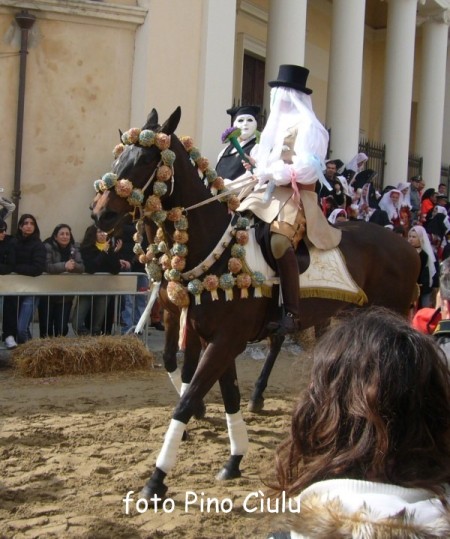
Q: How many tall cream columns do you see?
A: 4